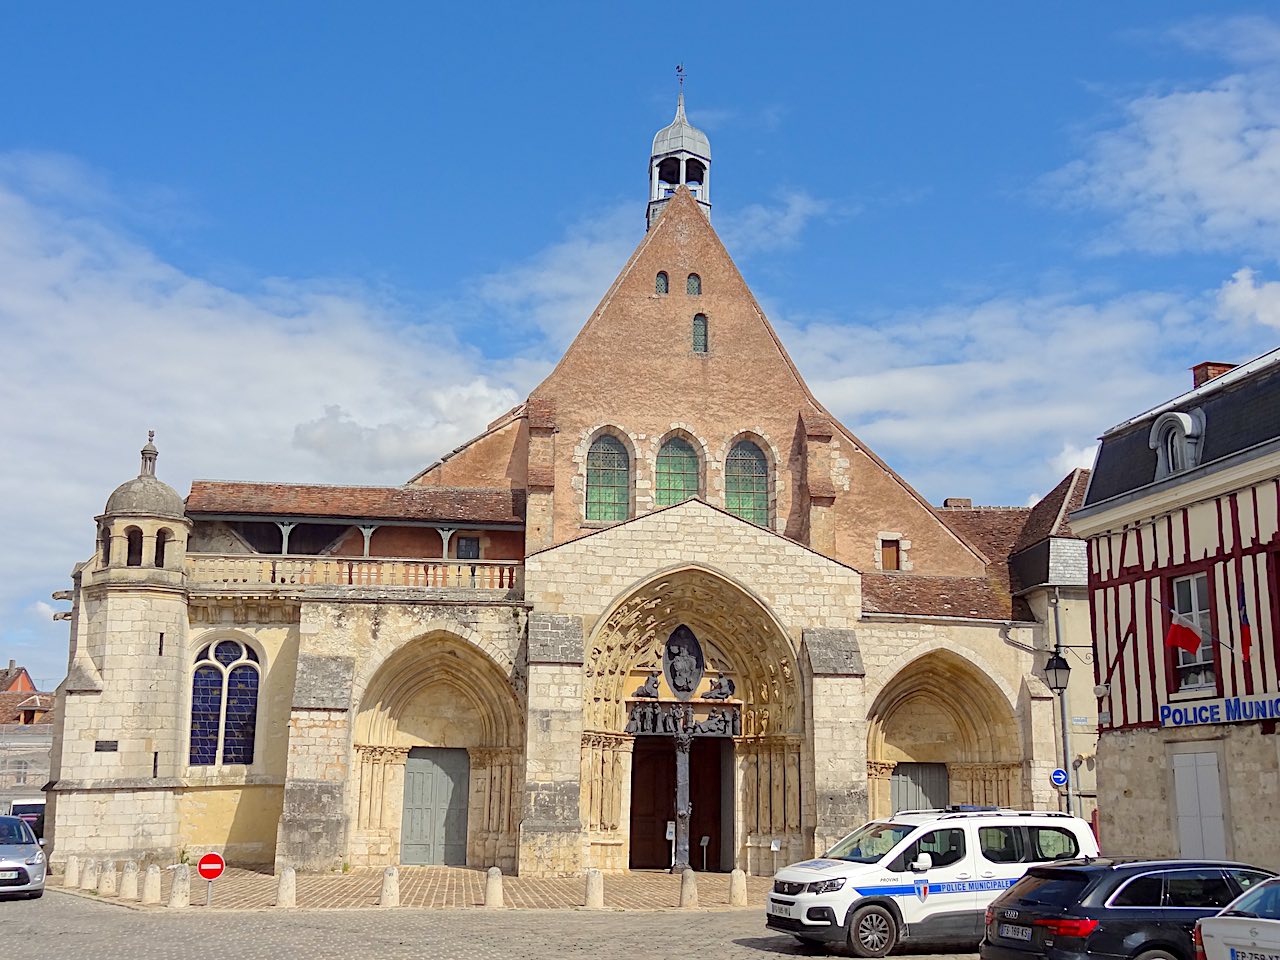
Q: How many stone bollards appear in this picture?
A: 12